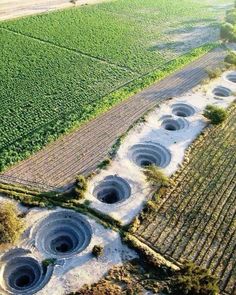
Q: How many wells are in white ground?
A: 8